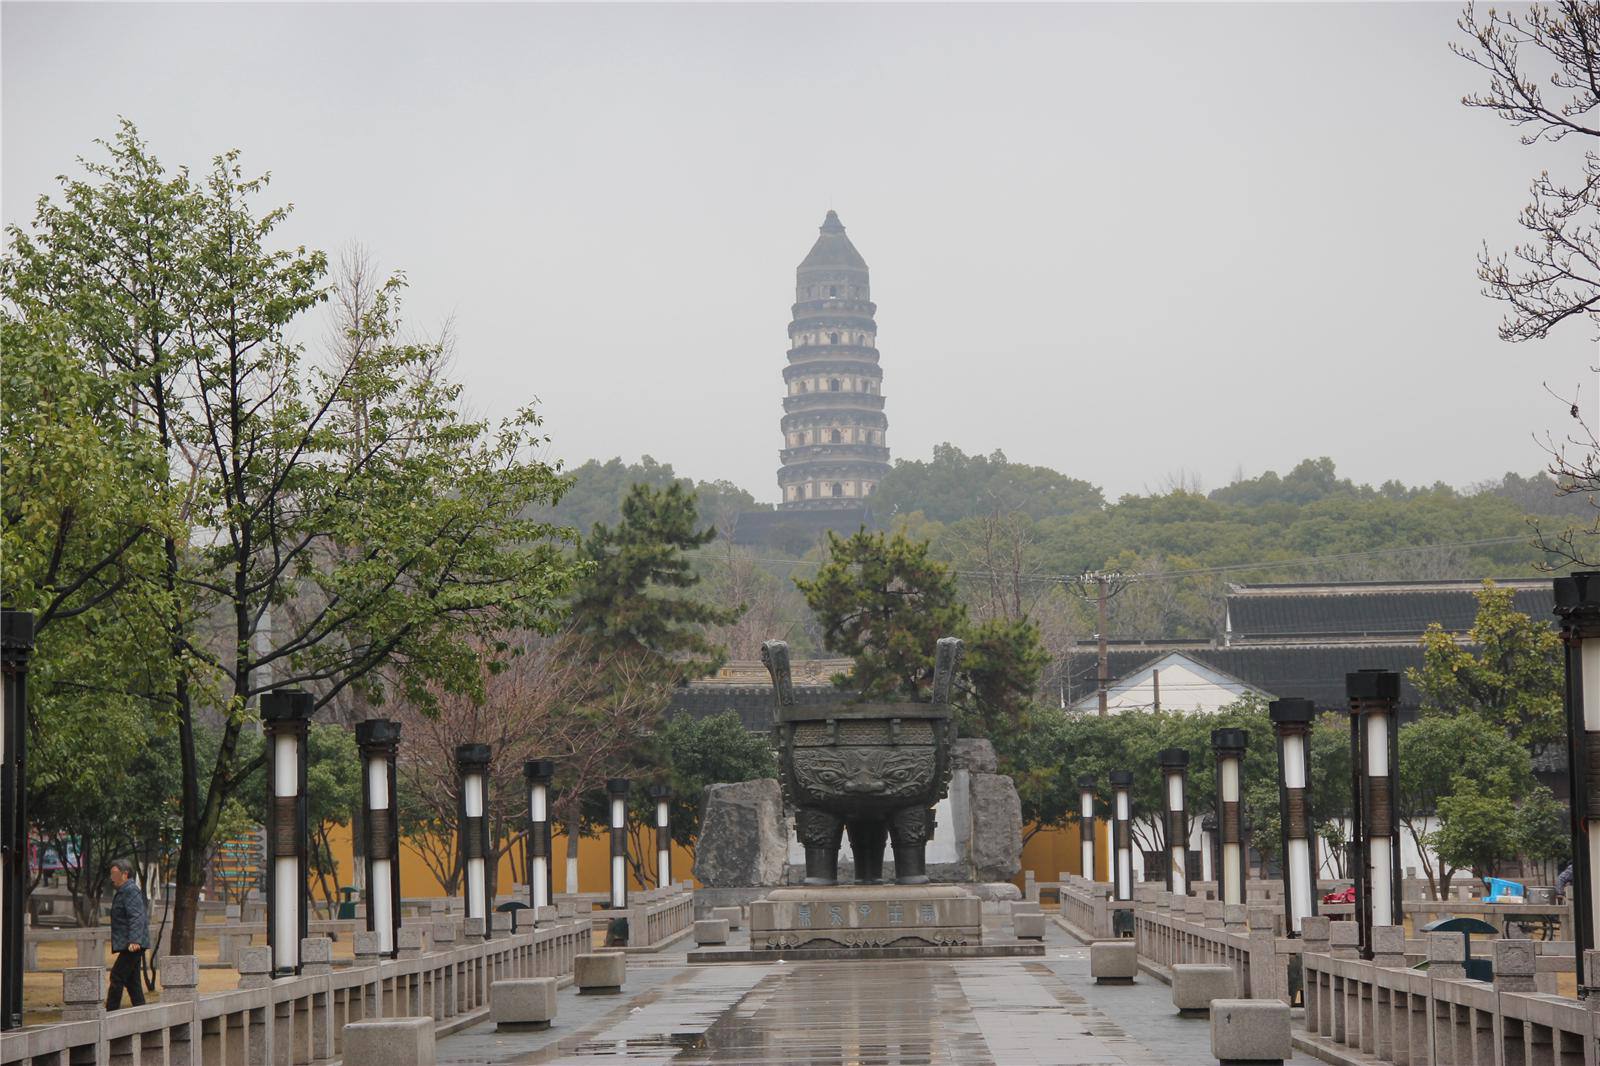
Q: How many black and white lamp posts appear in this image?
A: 14